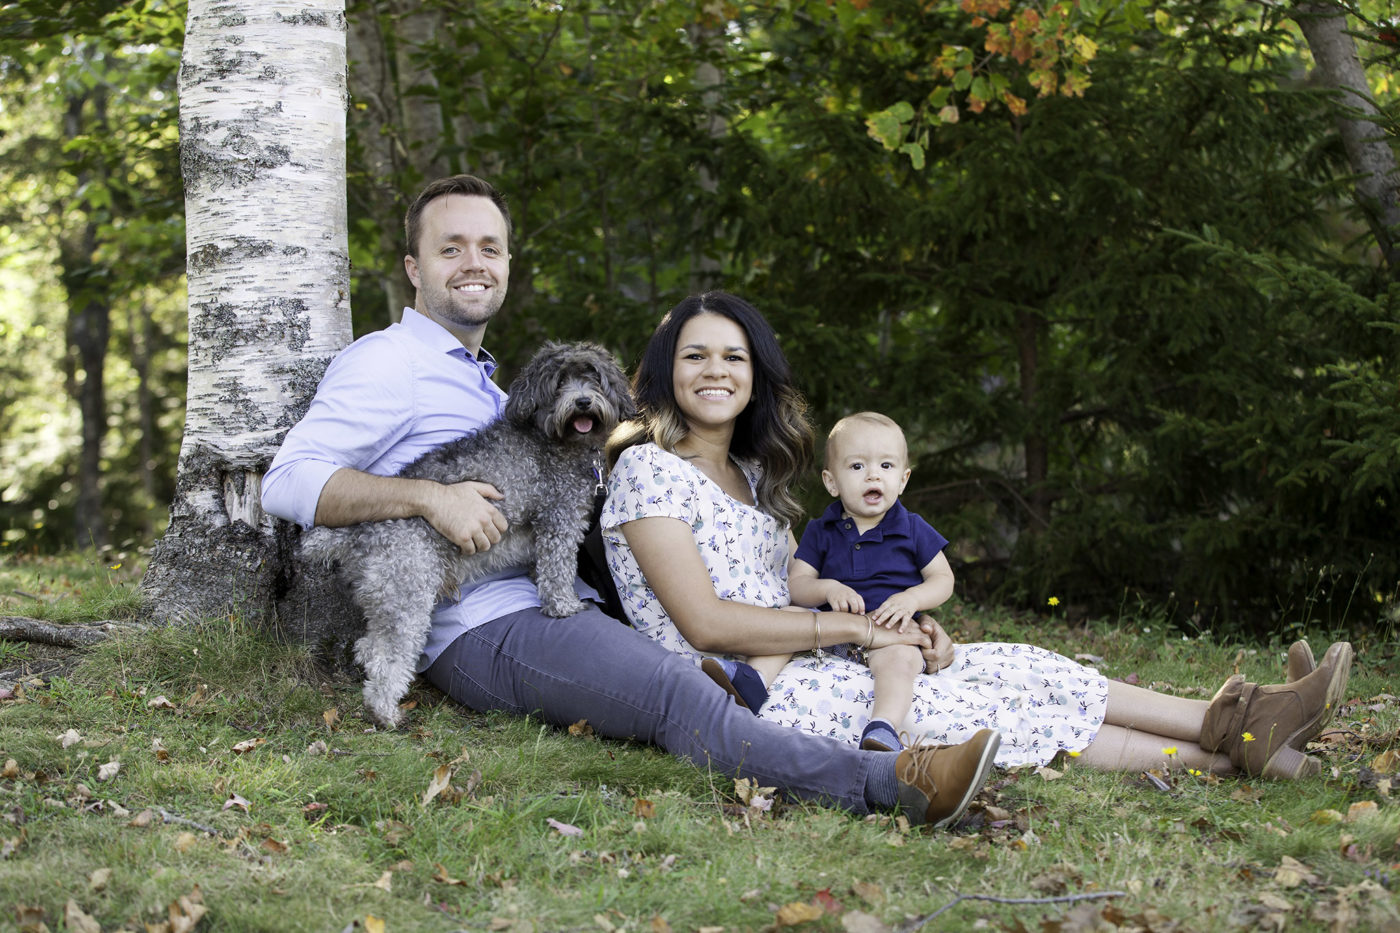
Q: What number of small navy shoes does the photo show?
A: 2